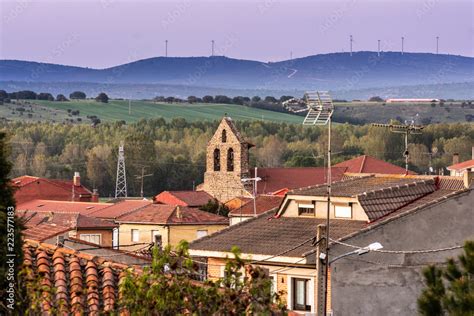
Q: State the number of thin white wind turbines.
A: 6